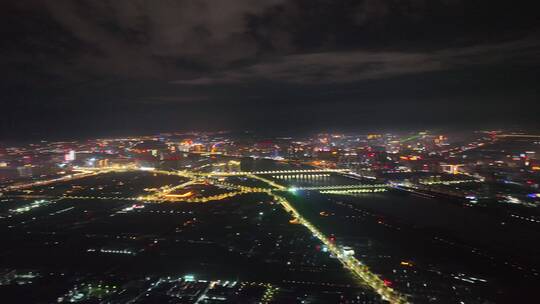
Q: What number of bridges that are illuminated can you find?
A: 2